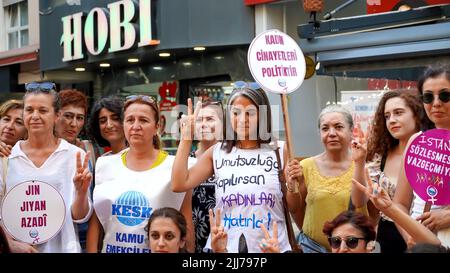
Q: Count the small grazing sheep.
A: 0